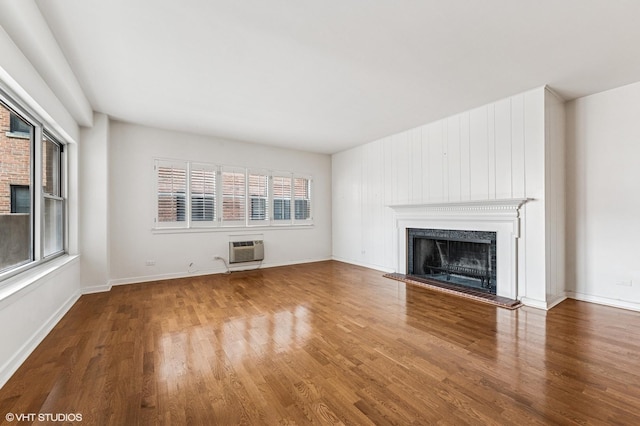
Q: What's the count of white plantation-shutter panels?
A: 6